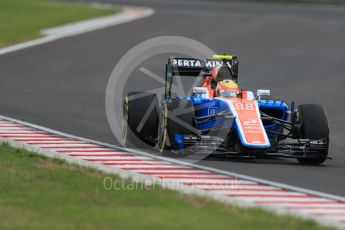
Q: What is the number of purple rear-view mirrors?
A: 0